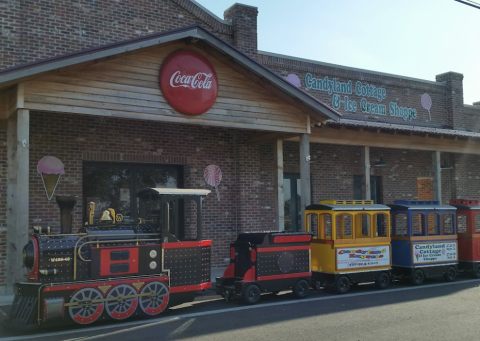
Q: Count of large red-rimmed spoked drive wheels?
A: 3